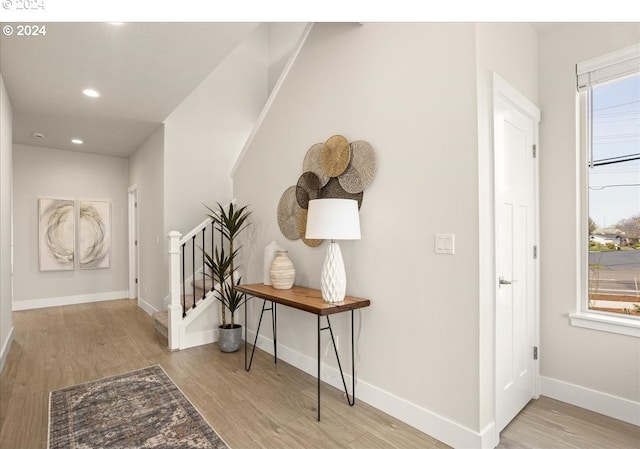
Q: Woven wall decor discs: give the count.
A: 7